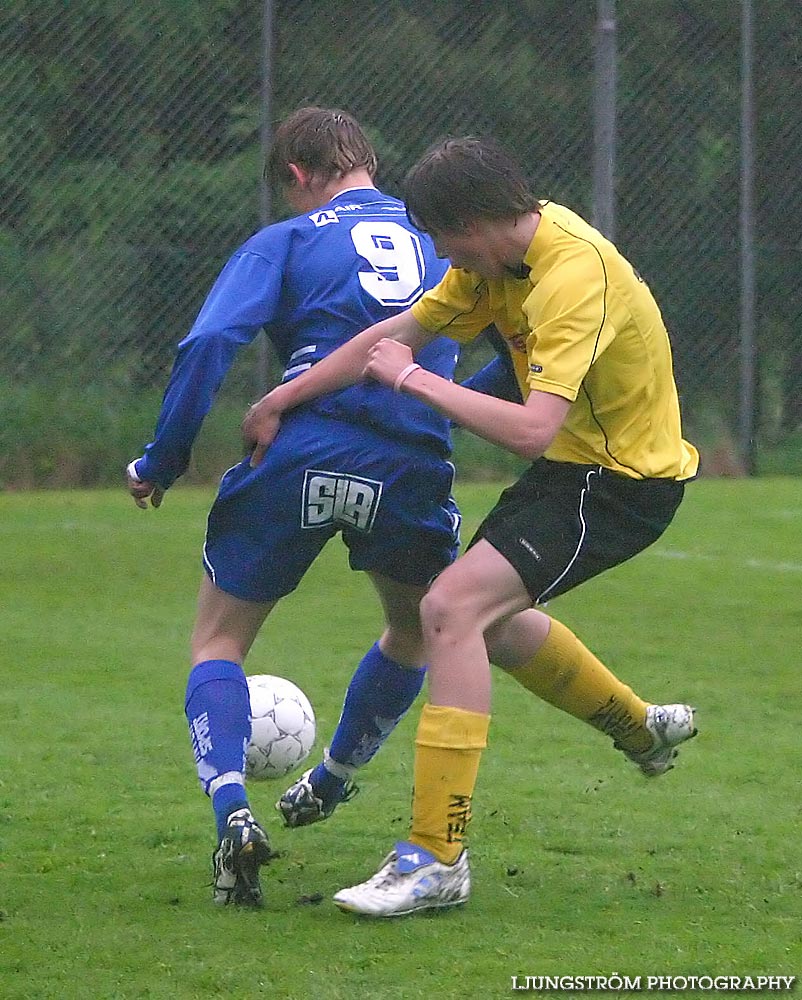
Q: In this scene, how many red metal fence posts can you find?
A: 0